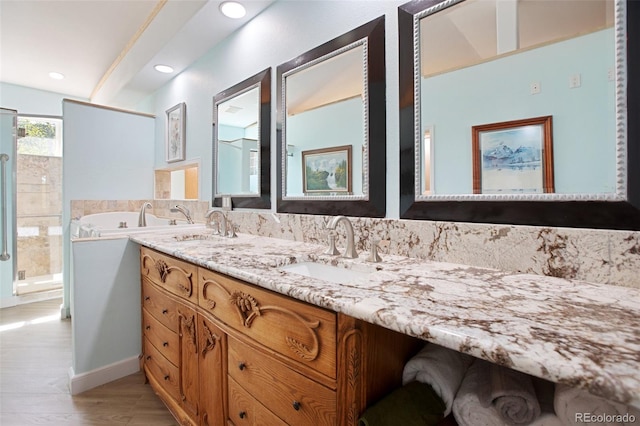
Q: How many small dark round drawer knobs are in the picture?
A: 9